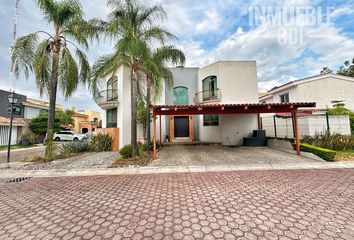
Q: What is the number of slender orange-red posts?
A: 4